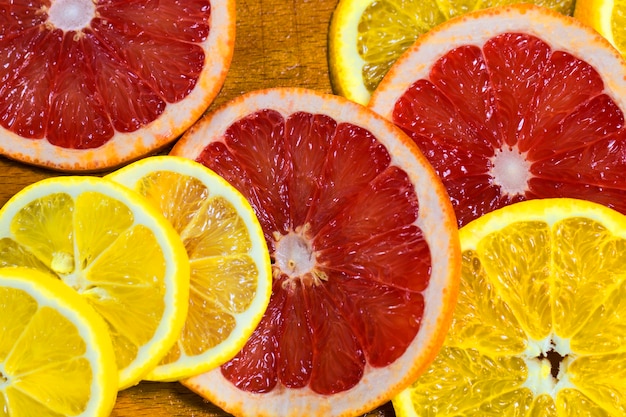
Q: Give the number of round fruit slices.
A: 9